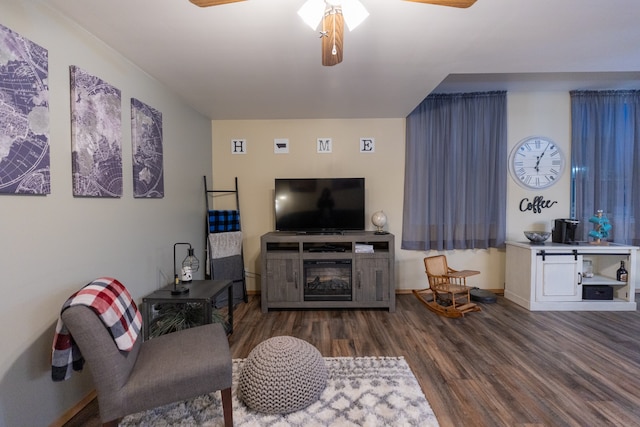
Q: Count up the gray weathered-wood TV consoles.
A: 1